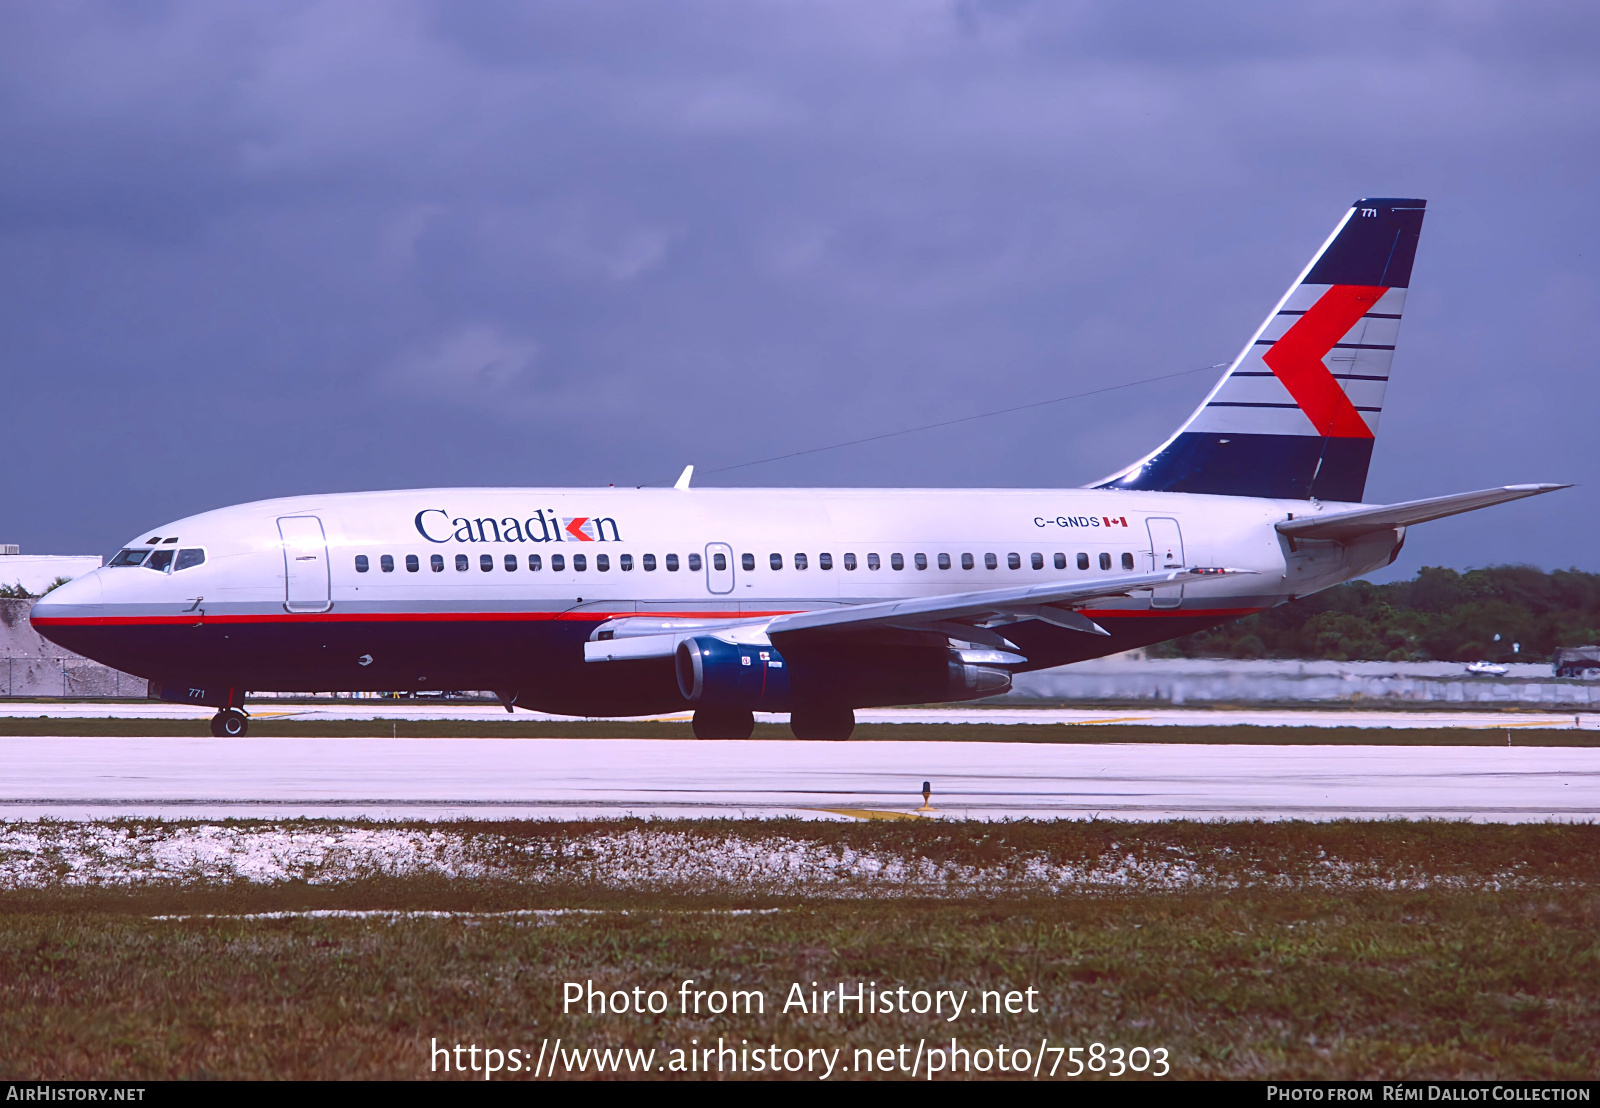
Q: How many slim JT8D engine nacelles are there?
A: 1